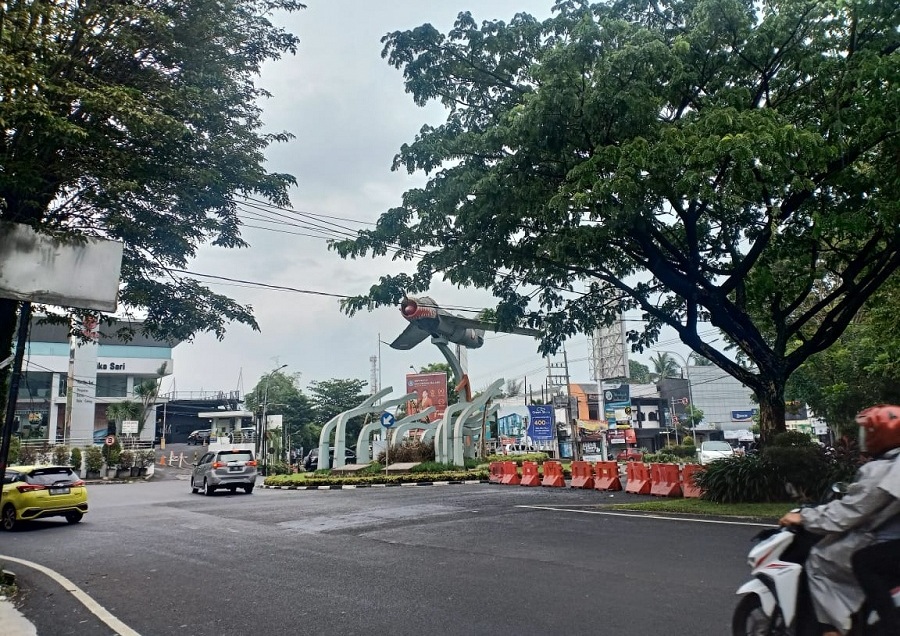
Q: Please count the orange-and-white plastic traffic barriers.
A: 9